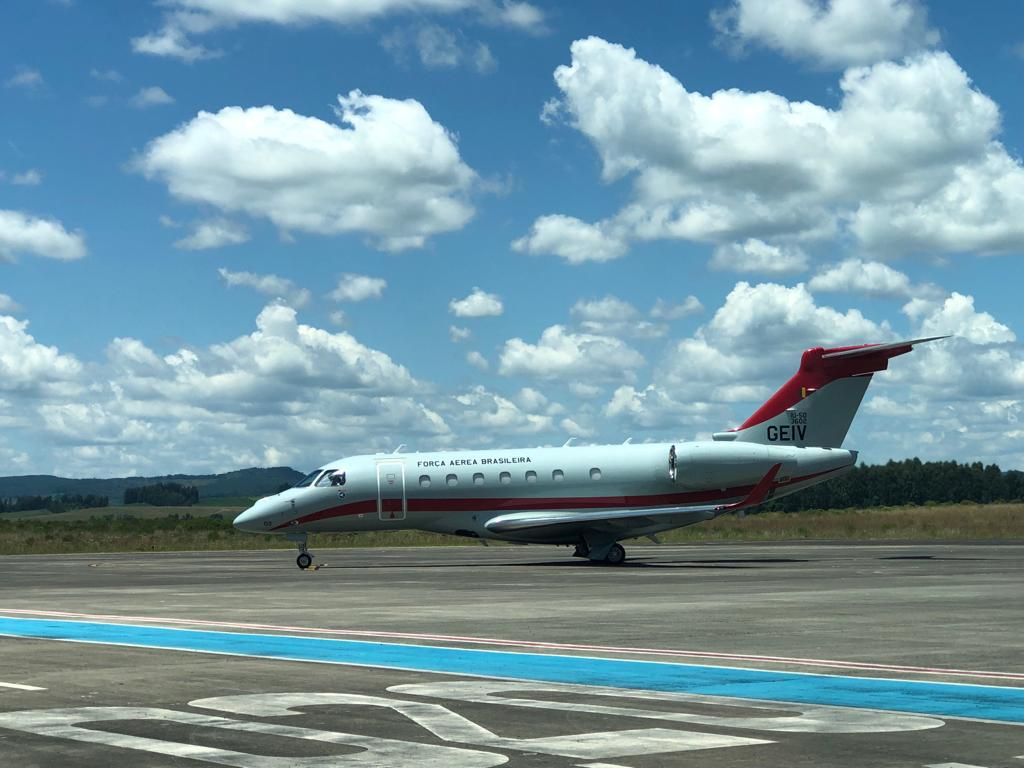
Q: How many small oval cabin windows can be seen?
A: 7